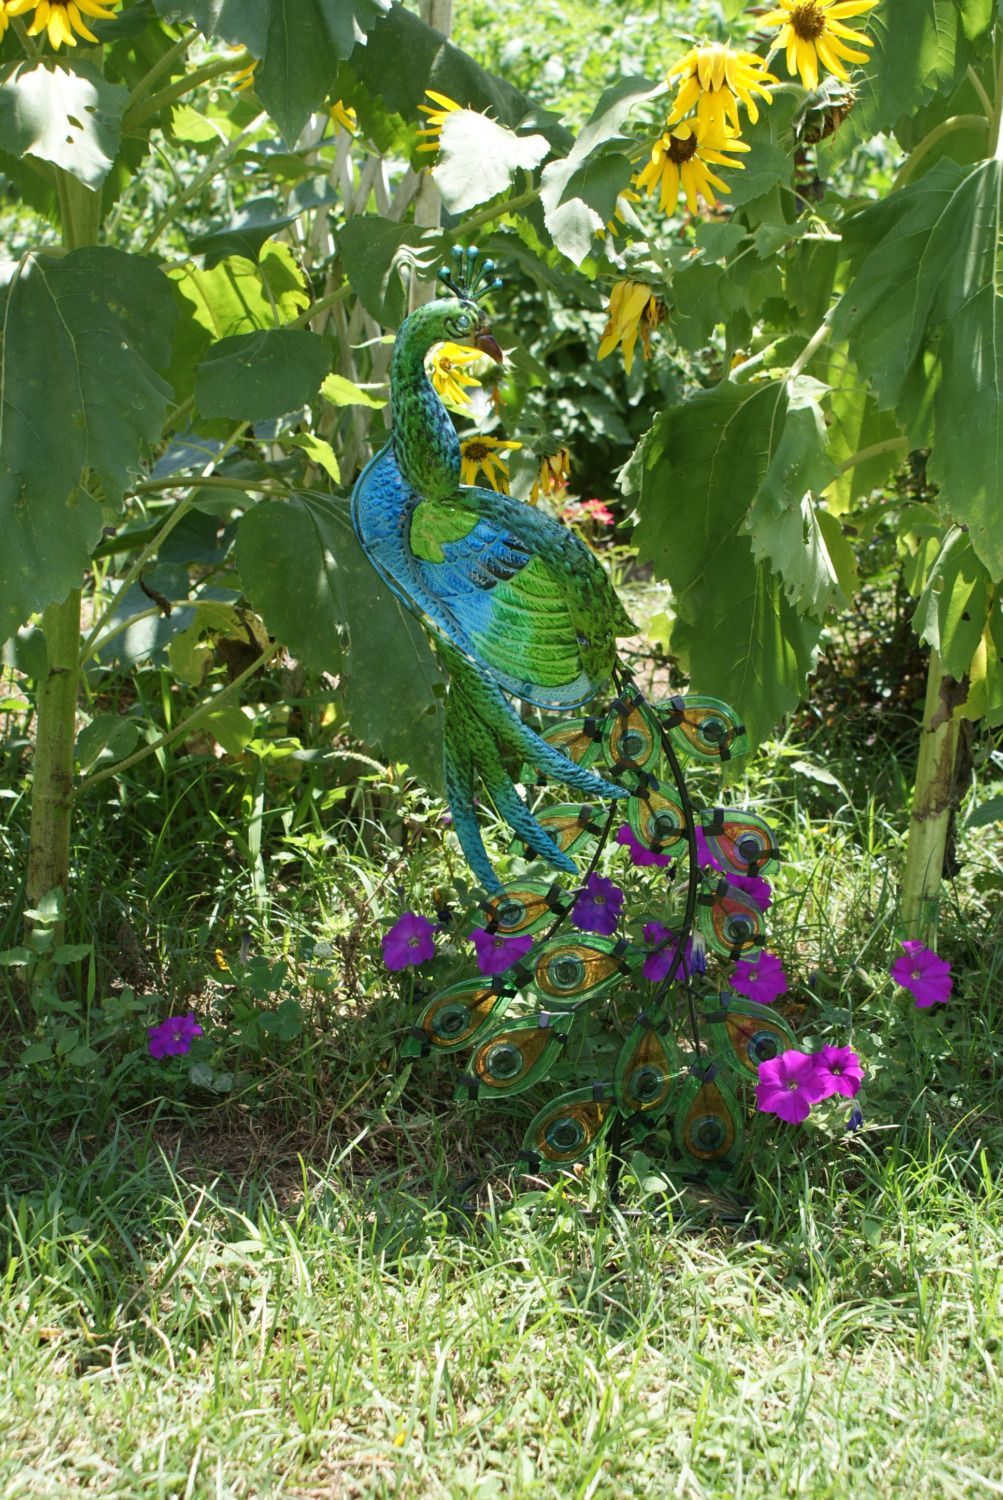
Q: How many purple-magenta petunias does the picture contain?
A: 12